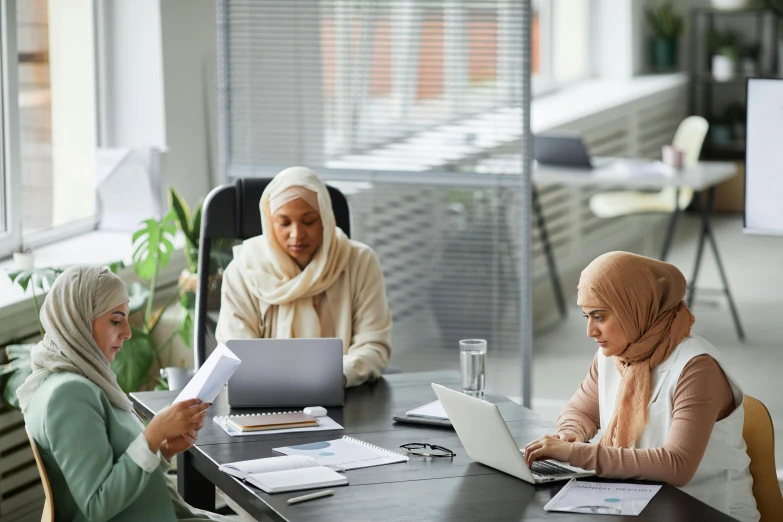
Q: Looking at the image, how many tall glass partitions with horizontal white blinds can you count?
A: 1